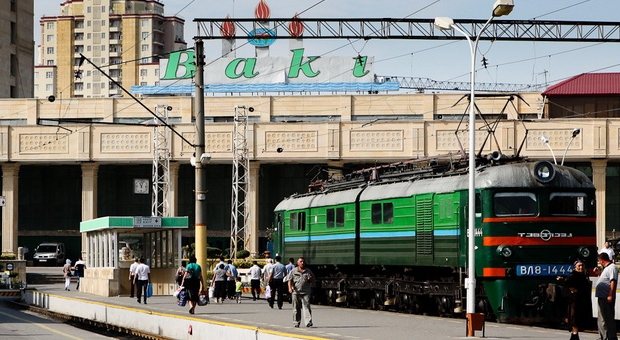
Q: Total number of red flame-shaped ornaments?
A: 3